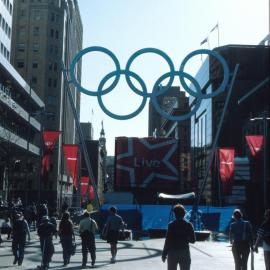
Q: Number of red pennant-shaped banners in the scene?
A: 6